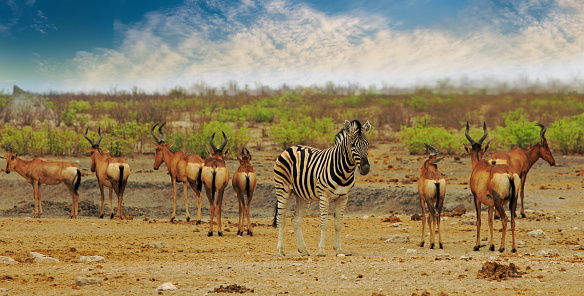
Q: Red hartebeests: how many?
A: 8